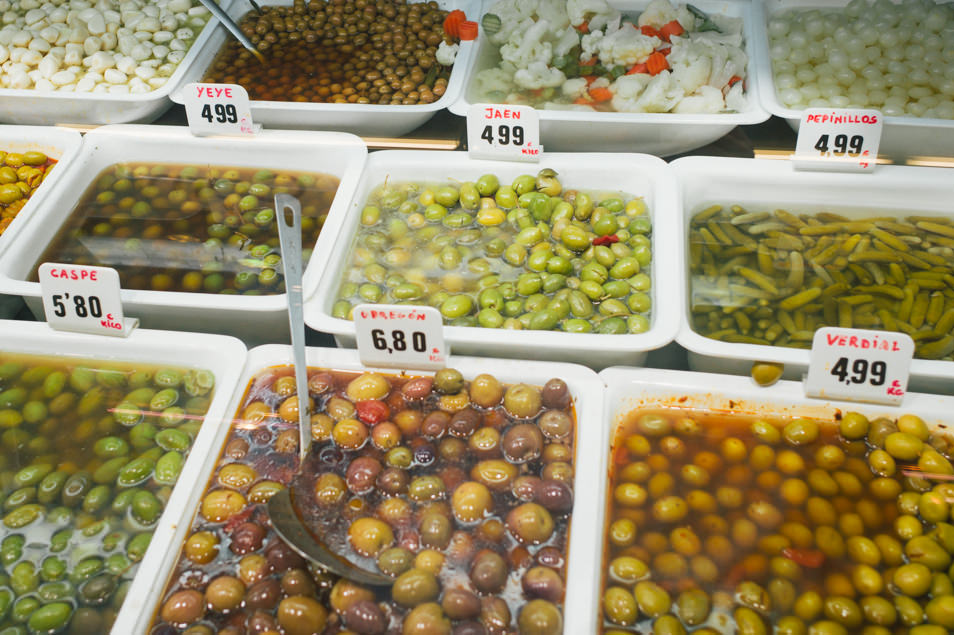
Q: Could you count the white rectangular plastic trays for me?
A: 11